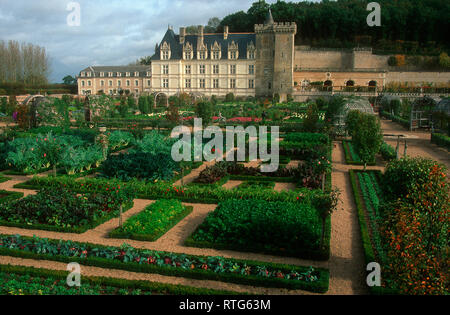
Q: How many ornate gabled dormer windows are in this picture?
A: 6